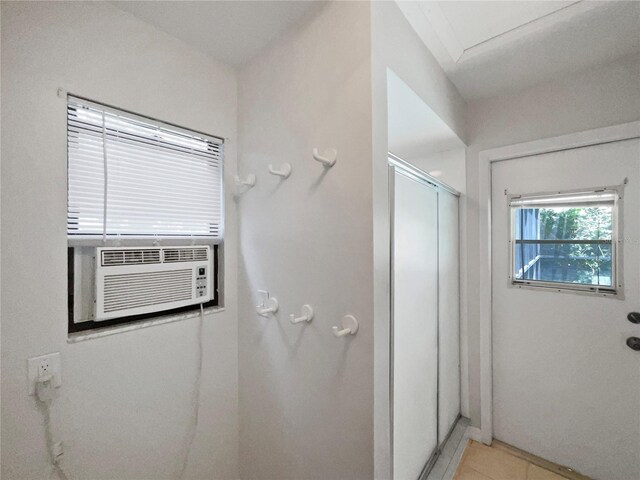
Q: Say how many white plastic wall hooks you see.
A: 6